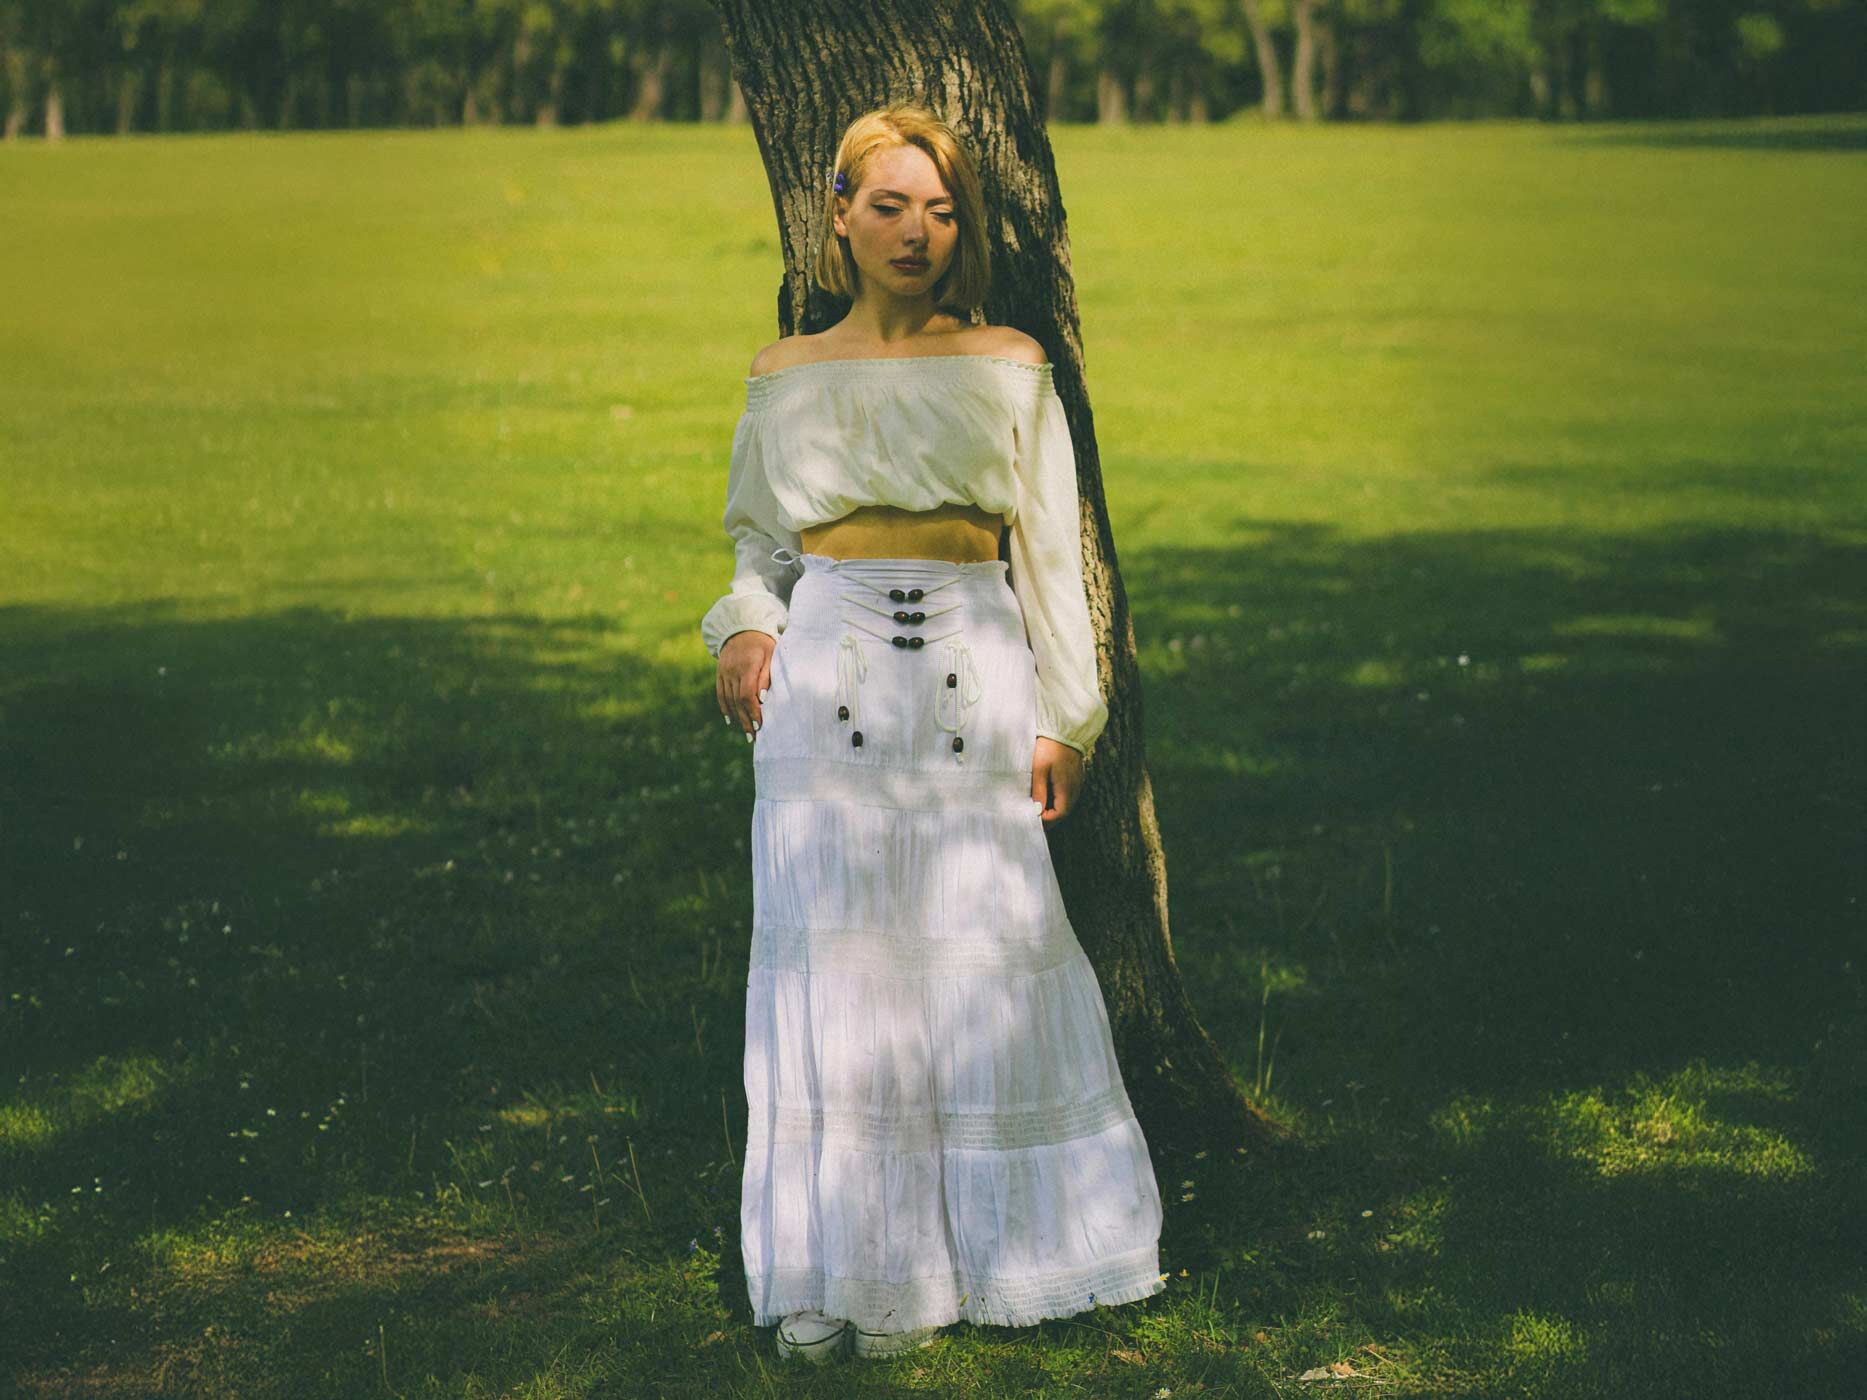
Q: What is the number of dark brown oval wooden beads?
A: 10